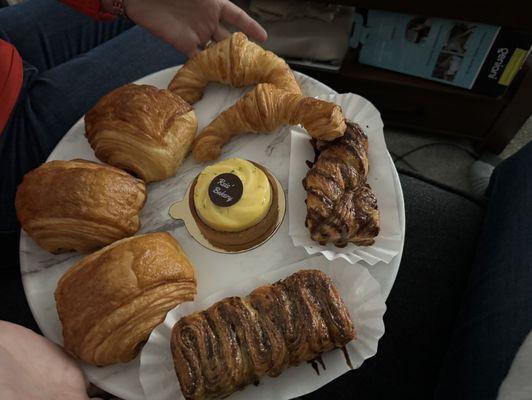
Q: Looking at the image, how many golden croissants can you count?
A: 2